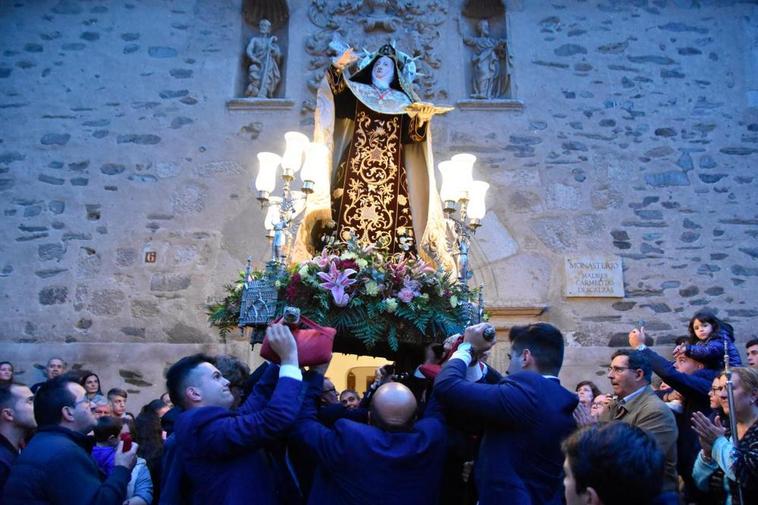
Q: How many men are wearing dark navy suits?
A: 3